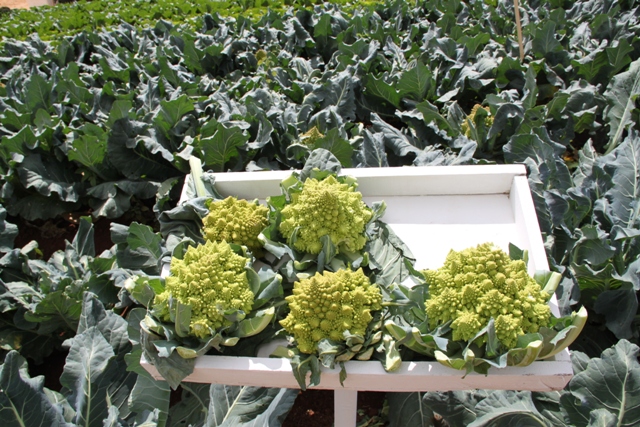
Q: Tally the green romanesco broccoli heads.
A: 5